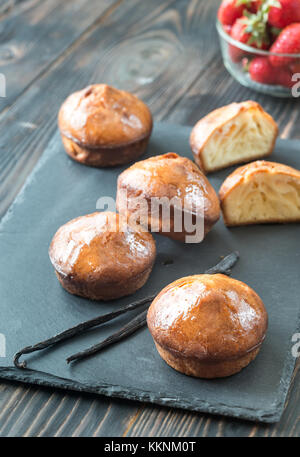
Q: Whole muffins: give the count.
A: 4